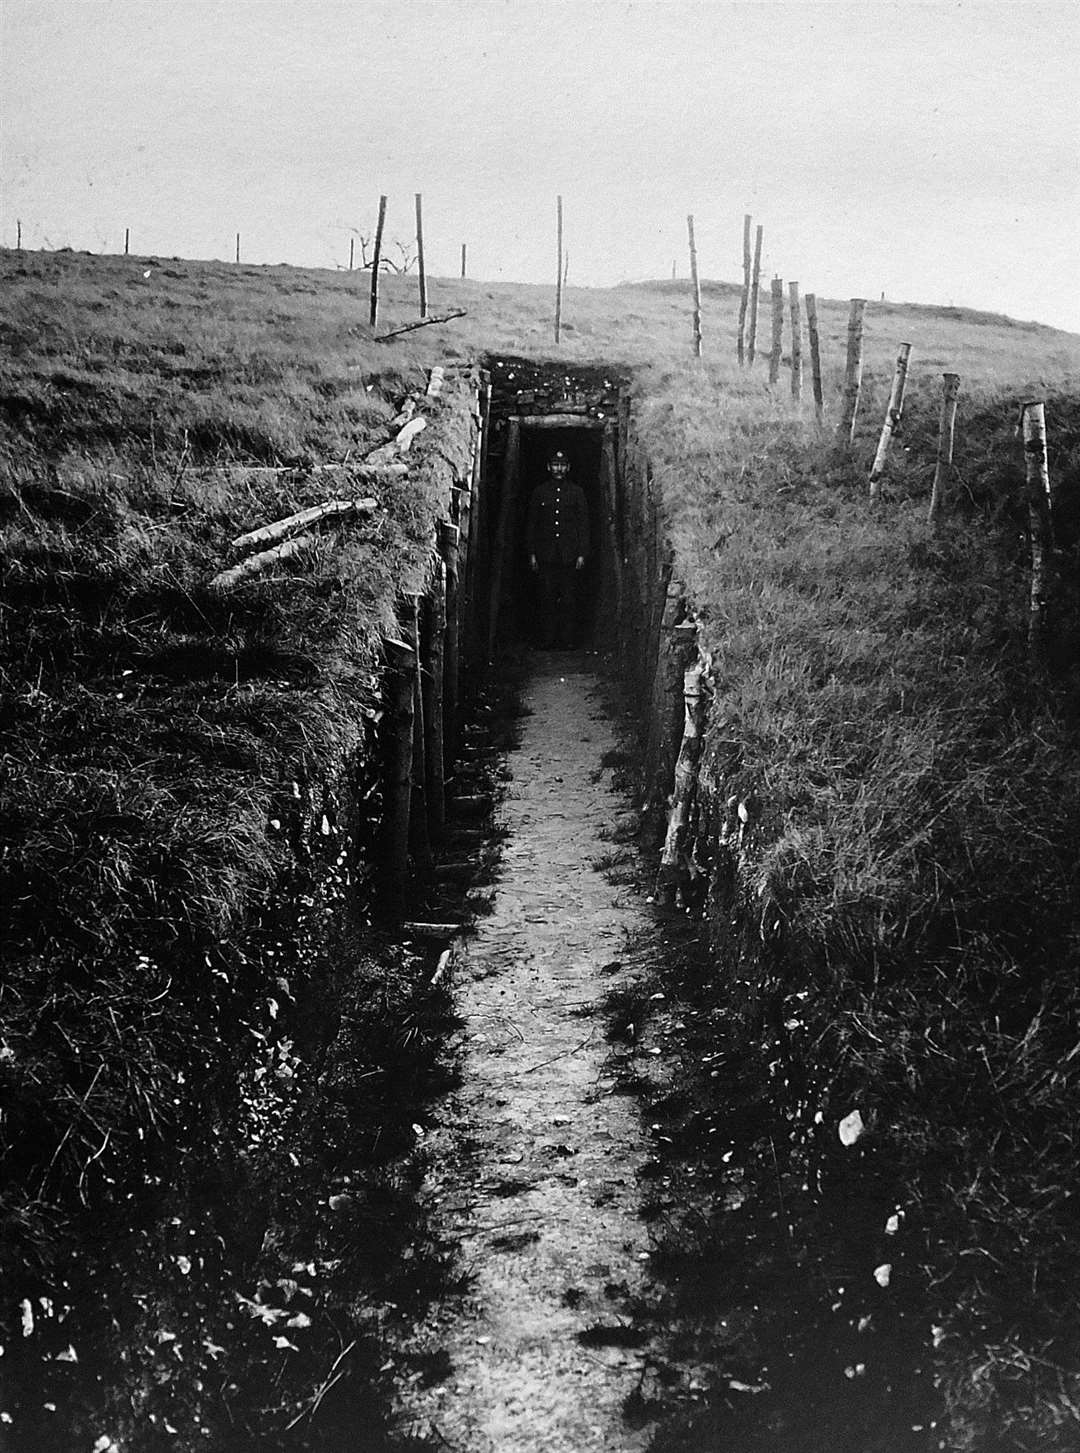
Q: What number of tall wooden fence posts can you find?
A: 13